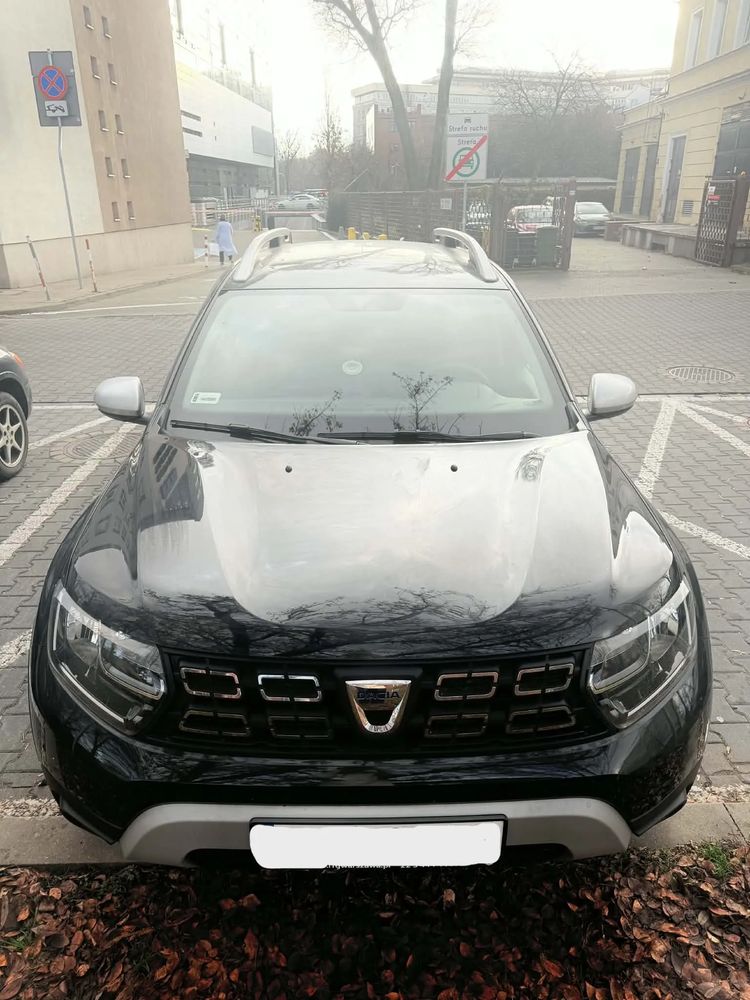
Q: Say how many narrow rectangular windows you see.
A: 10